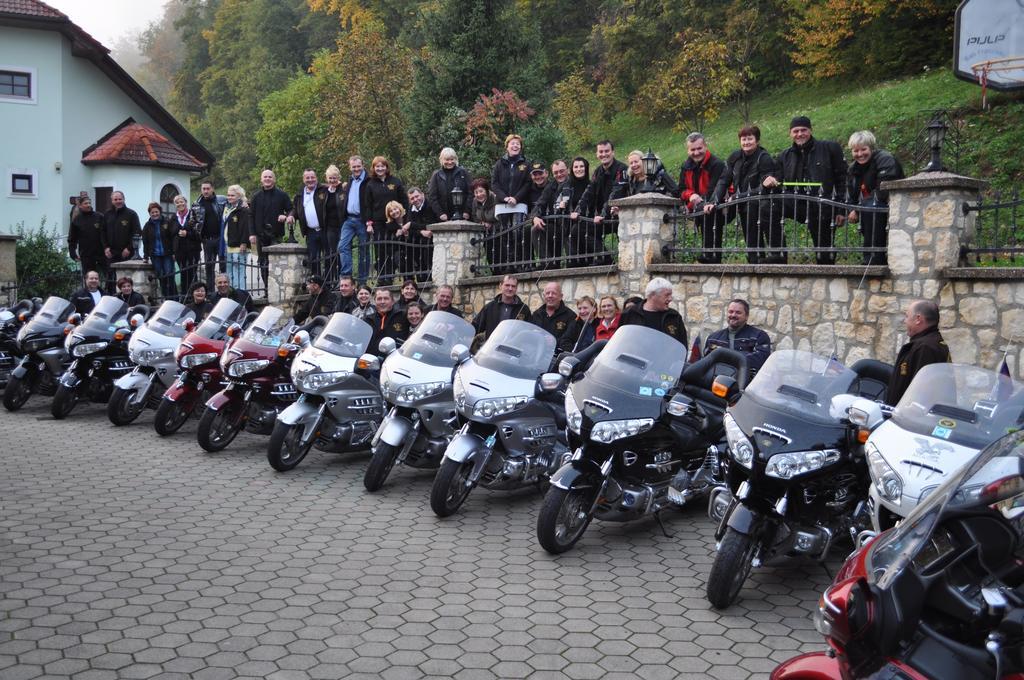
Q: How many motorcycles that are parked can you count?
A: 13